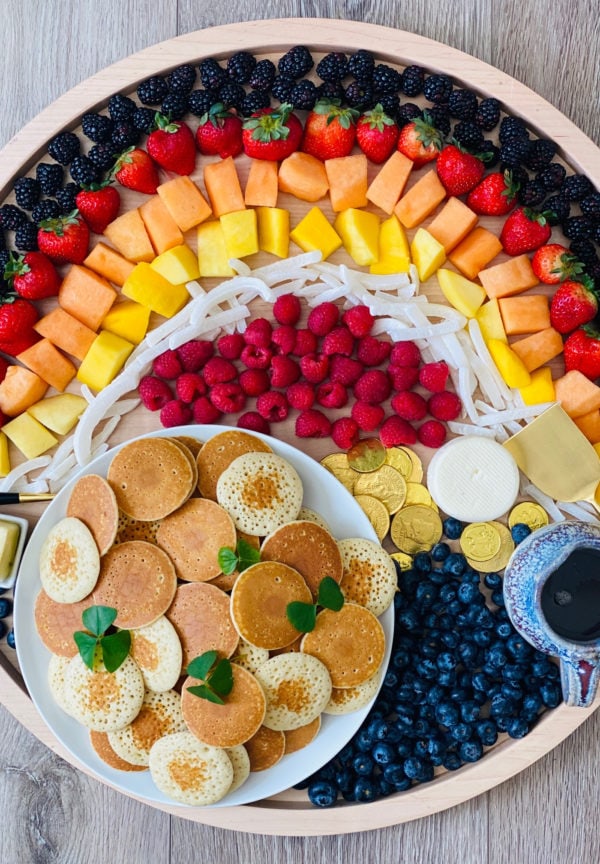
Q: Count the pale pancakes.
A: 13